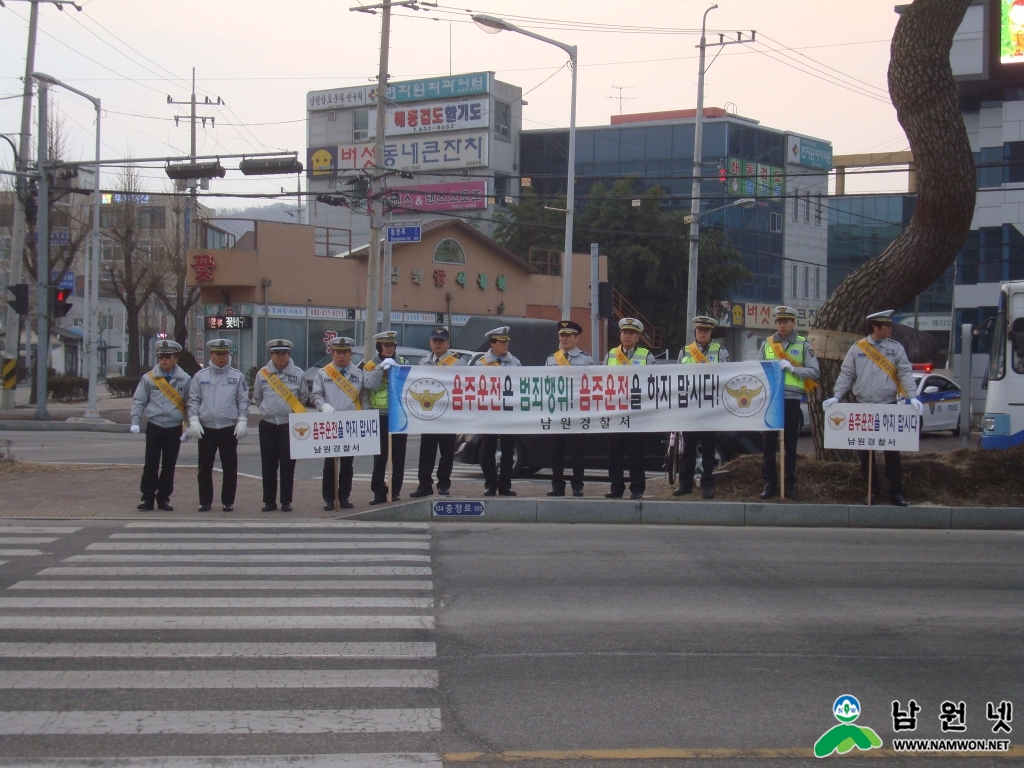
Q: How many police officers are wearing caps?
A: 12